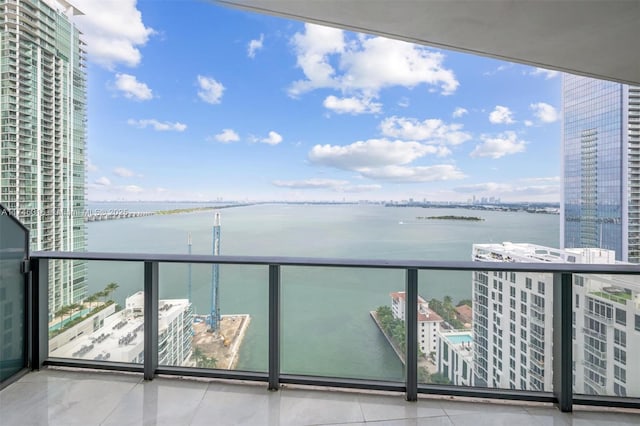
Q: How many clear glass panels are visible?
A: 5